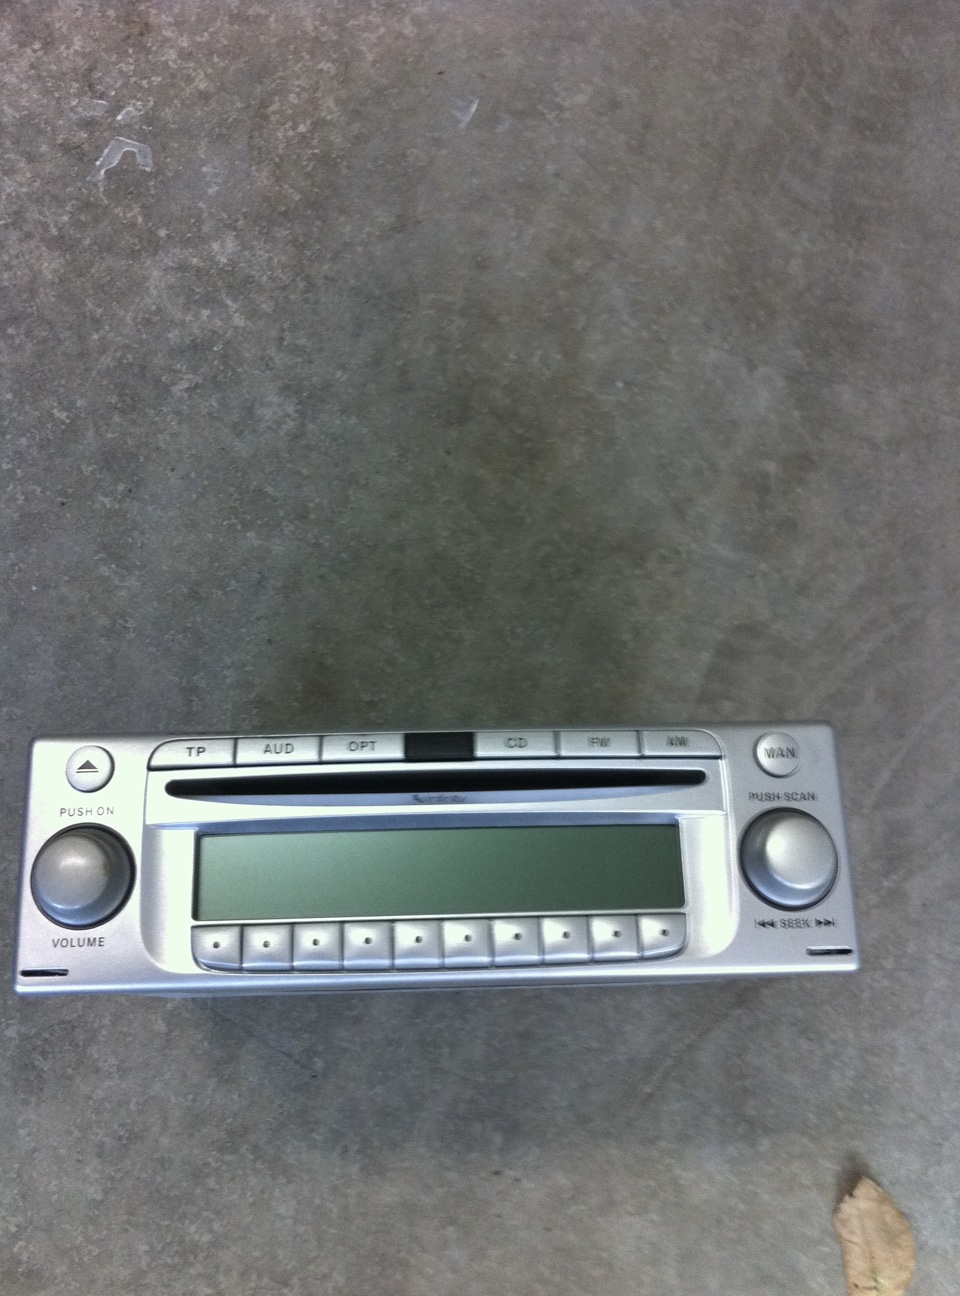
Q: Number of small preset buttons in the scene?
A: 10